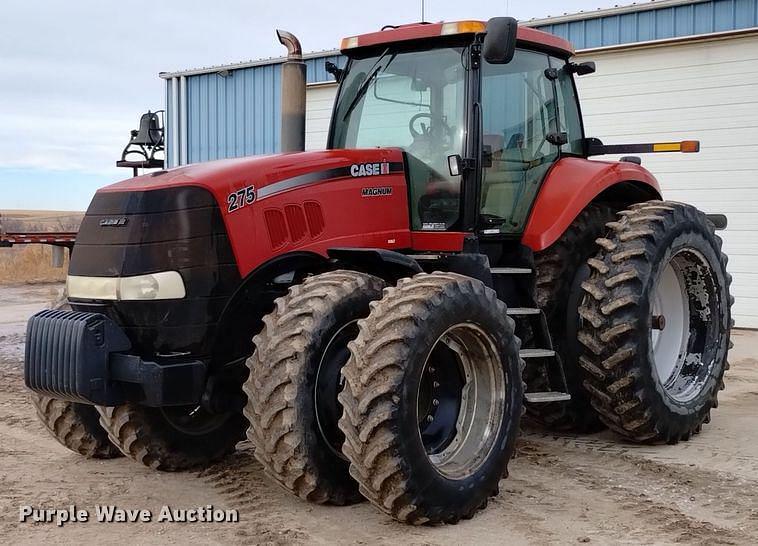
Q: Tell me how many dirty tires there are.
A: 6